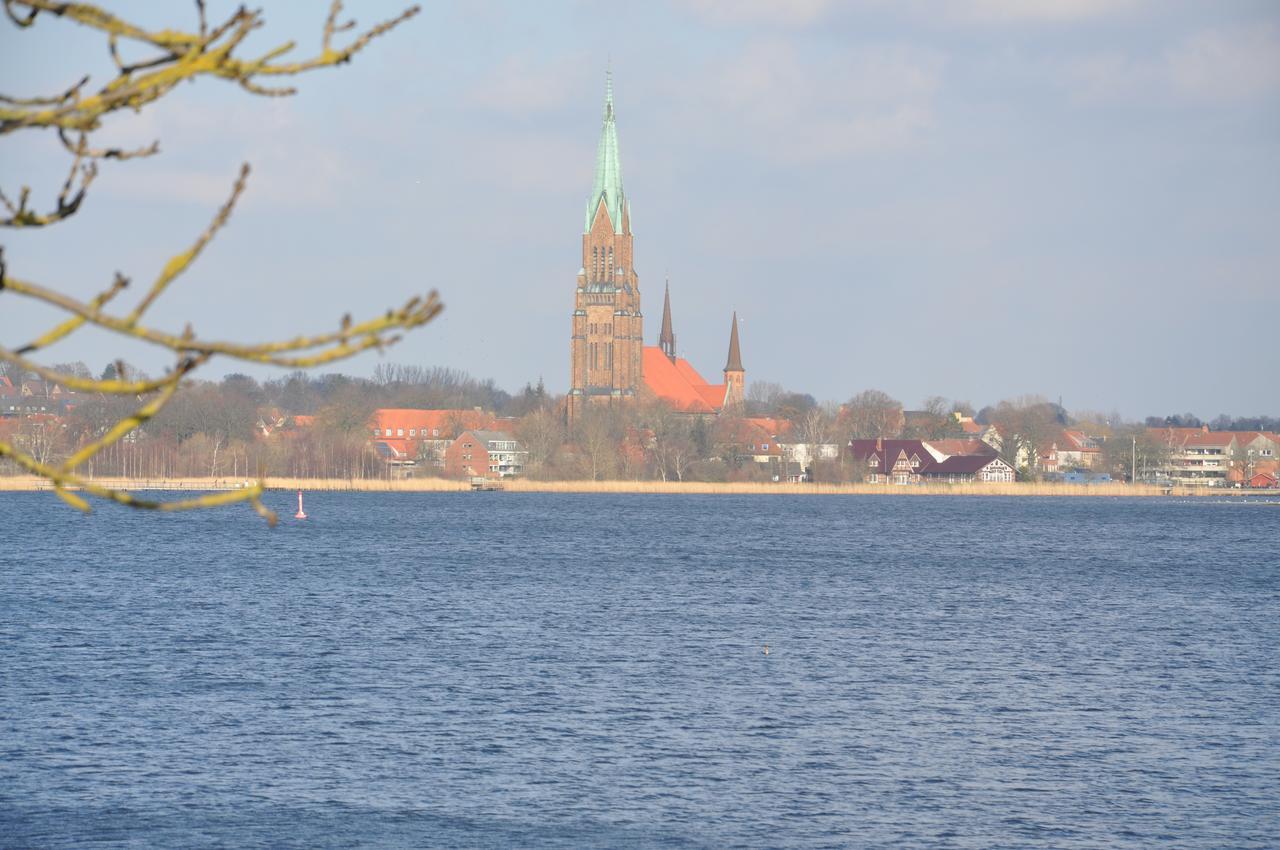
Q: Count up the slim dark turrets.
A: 2